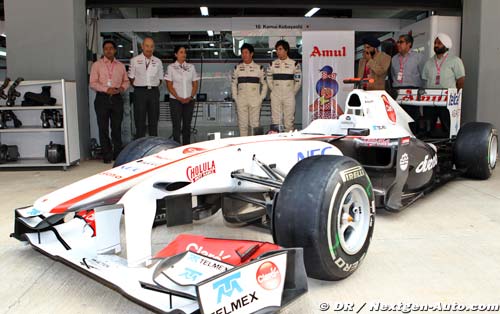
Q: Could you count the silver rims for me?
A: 2